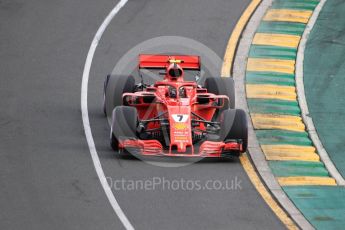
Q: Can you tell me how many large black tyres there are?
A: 4